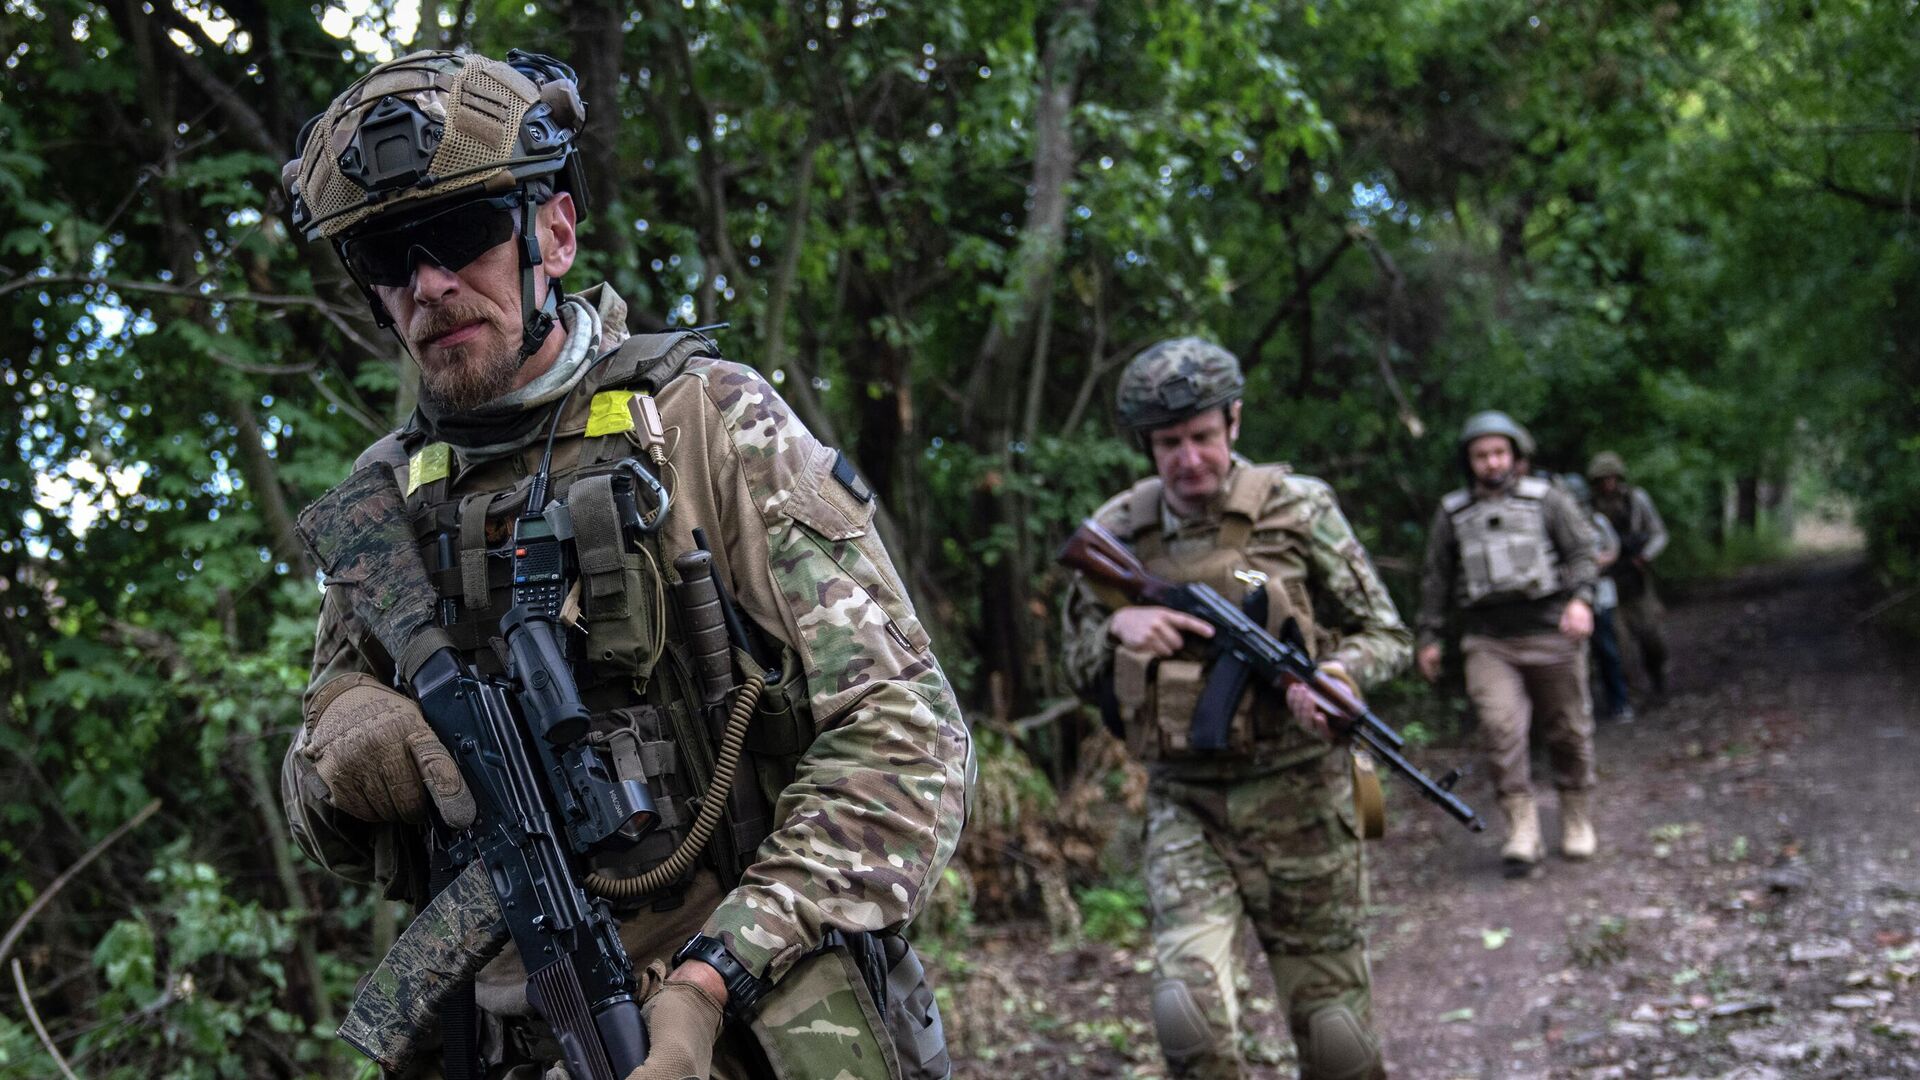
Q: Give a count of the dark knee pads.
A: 2